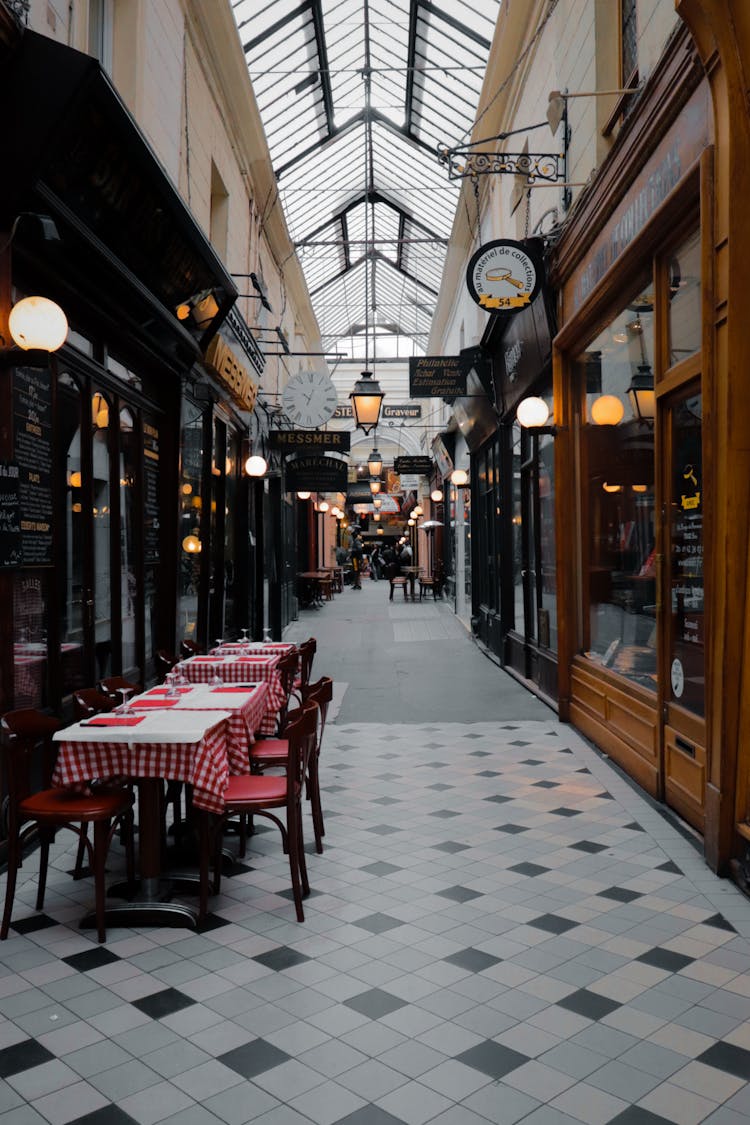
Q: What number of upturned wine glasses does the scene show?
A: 8